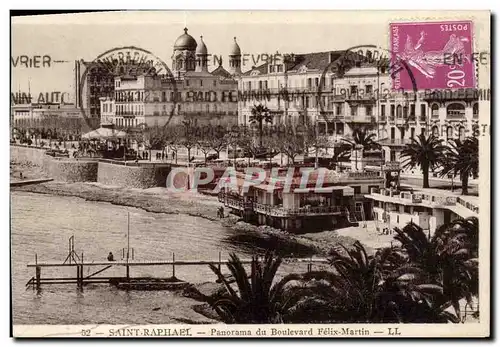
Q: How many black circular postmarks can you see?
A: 2